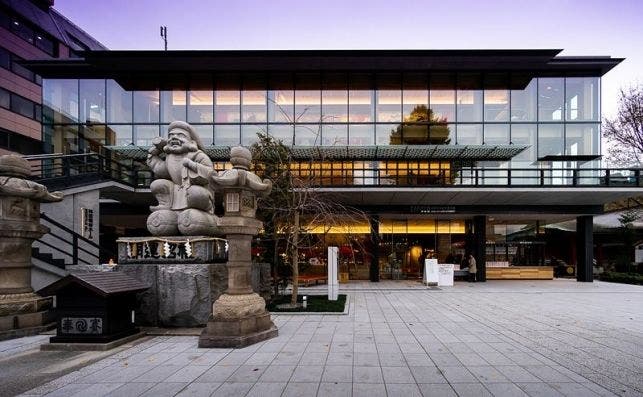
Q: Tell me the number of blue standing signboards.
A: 0